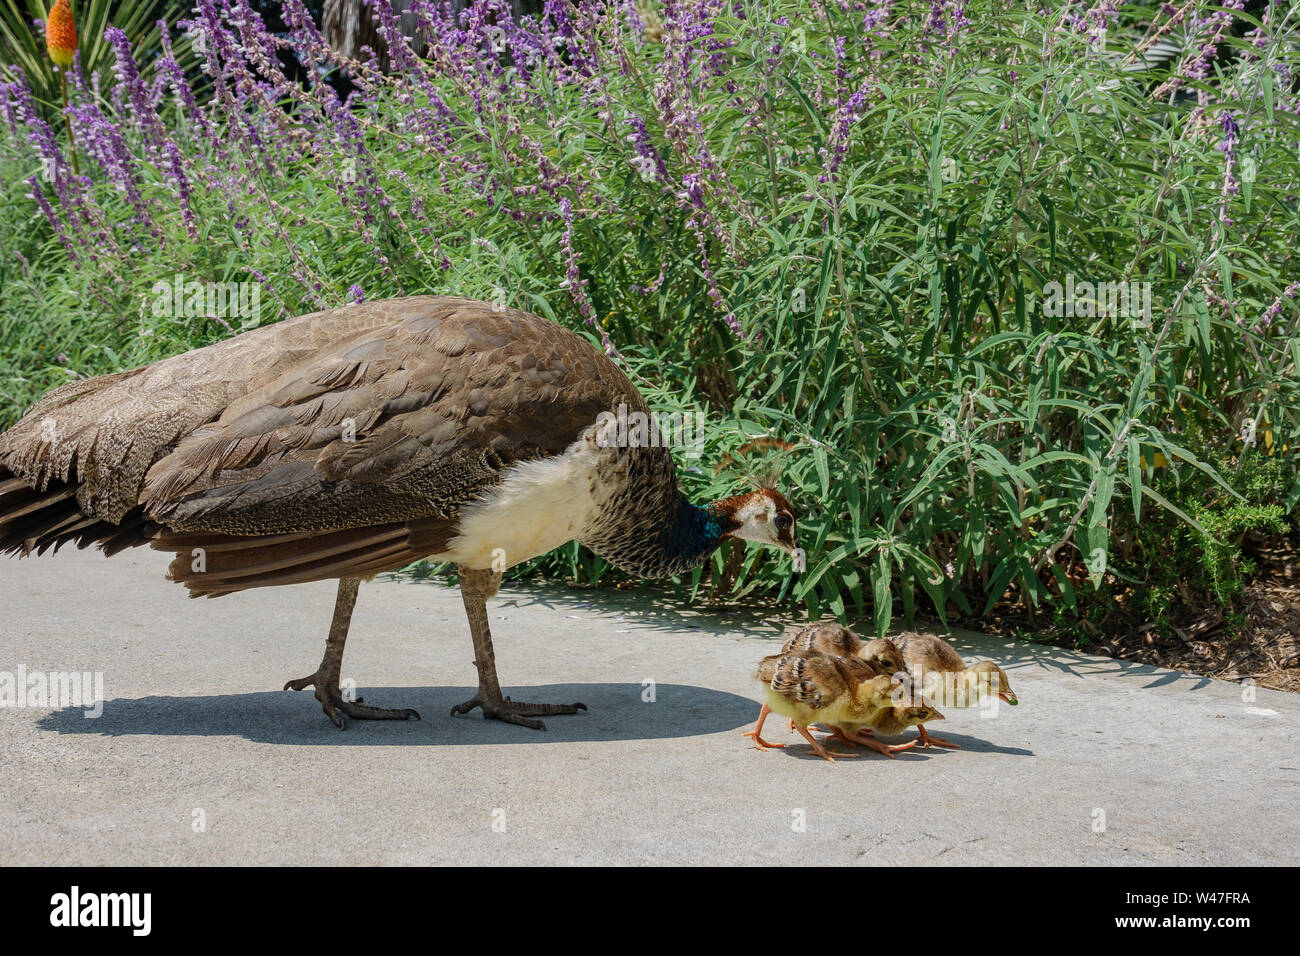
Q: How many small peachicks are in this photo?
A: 4